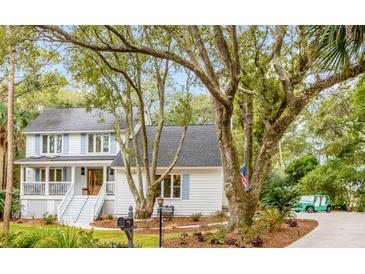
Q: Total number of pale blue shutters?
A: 7